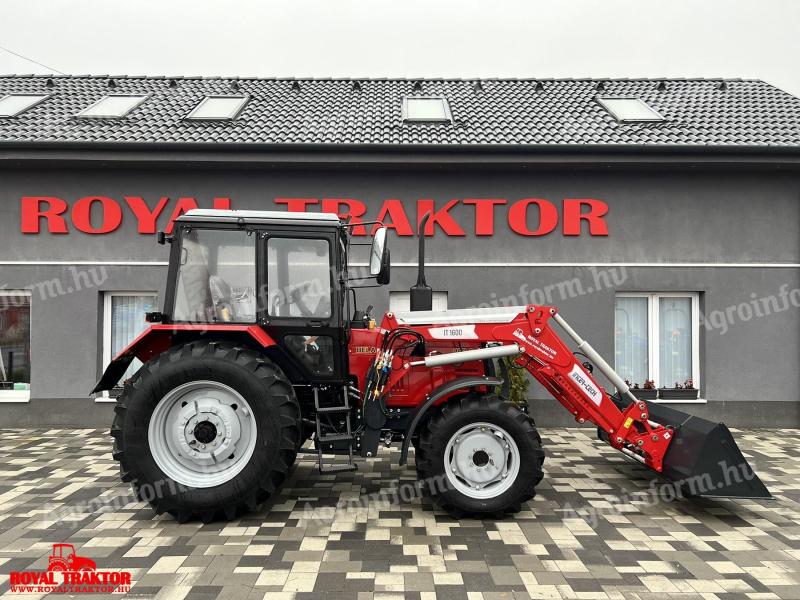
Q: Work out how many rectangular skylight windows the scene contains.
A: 5